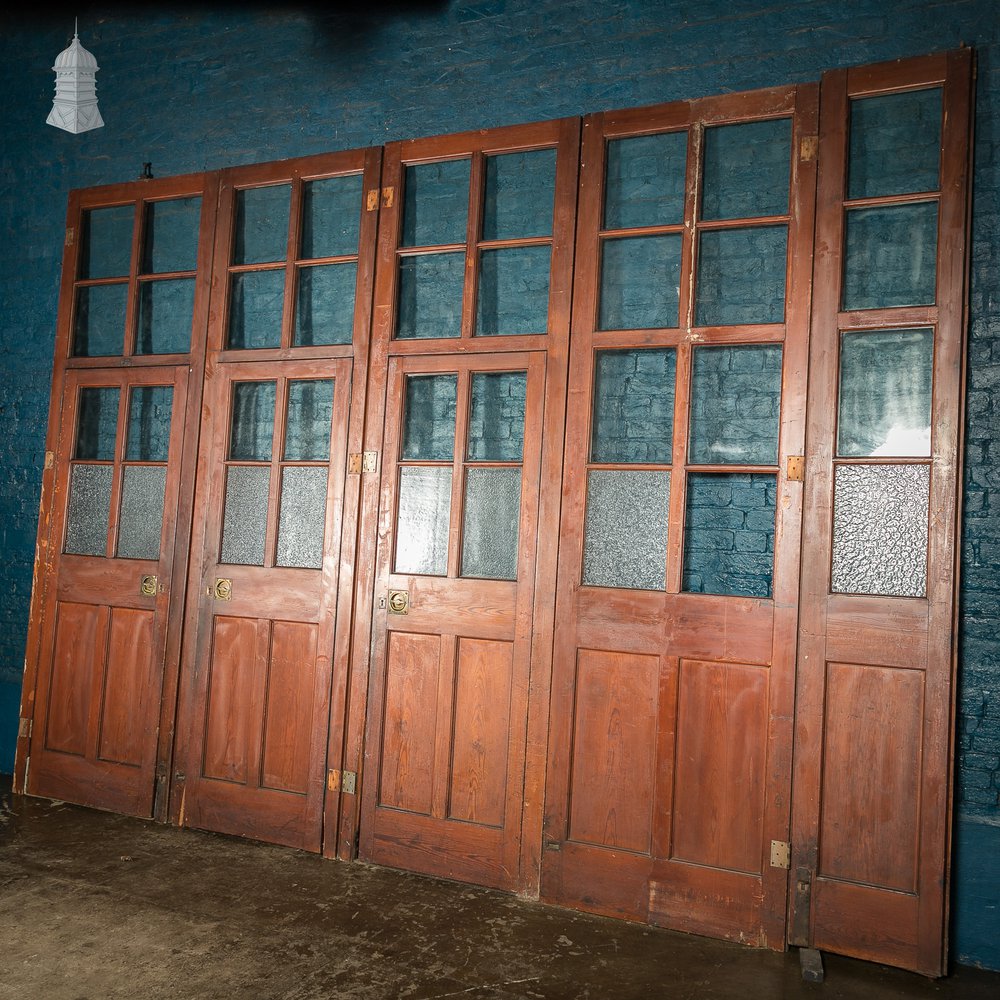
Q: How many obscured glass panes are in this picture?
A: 8